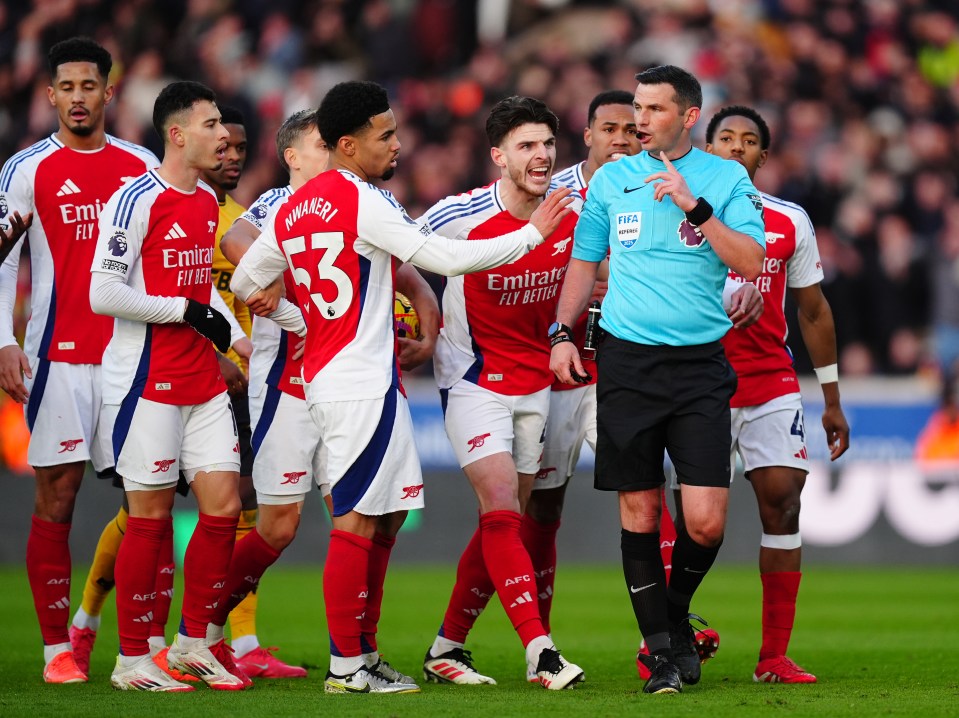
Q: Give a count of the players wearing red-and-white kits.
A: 7